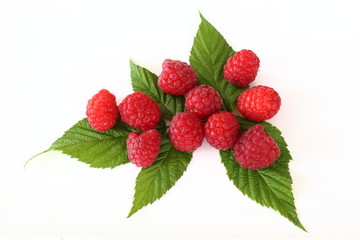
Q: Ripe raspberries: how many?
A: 10